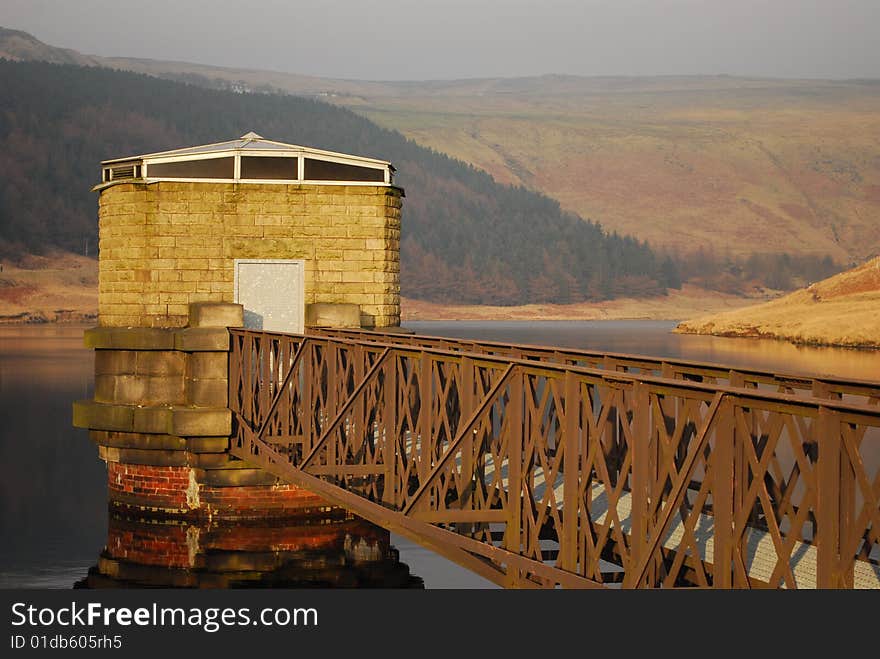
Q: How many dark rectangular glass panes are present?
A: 3